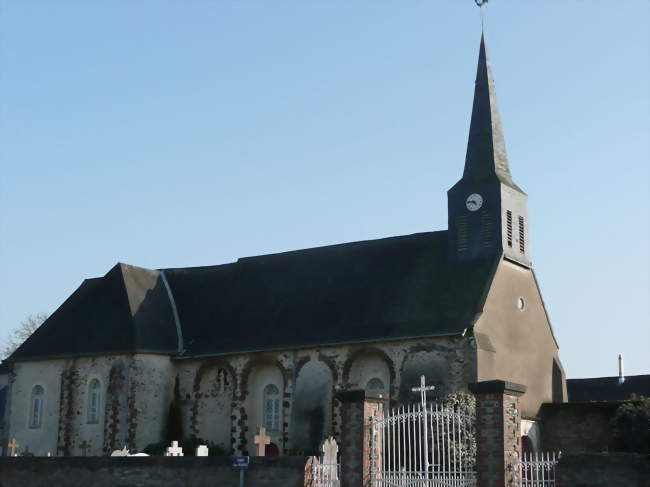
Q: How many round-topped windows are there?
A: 4